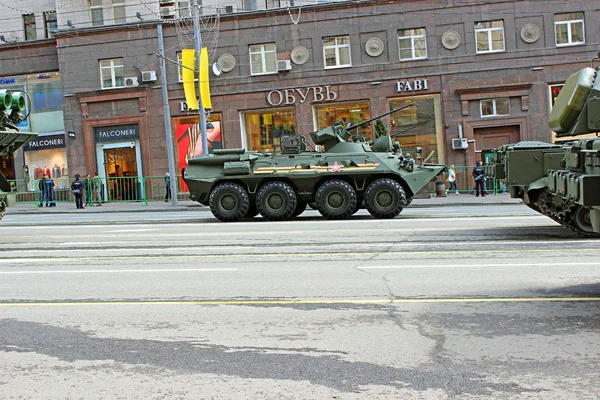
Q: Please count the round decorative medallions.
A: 5